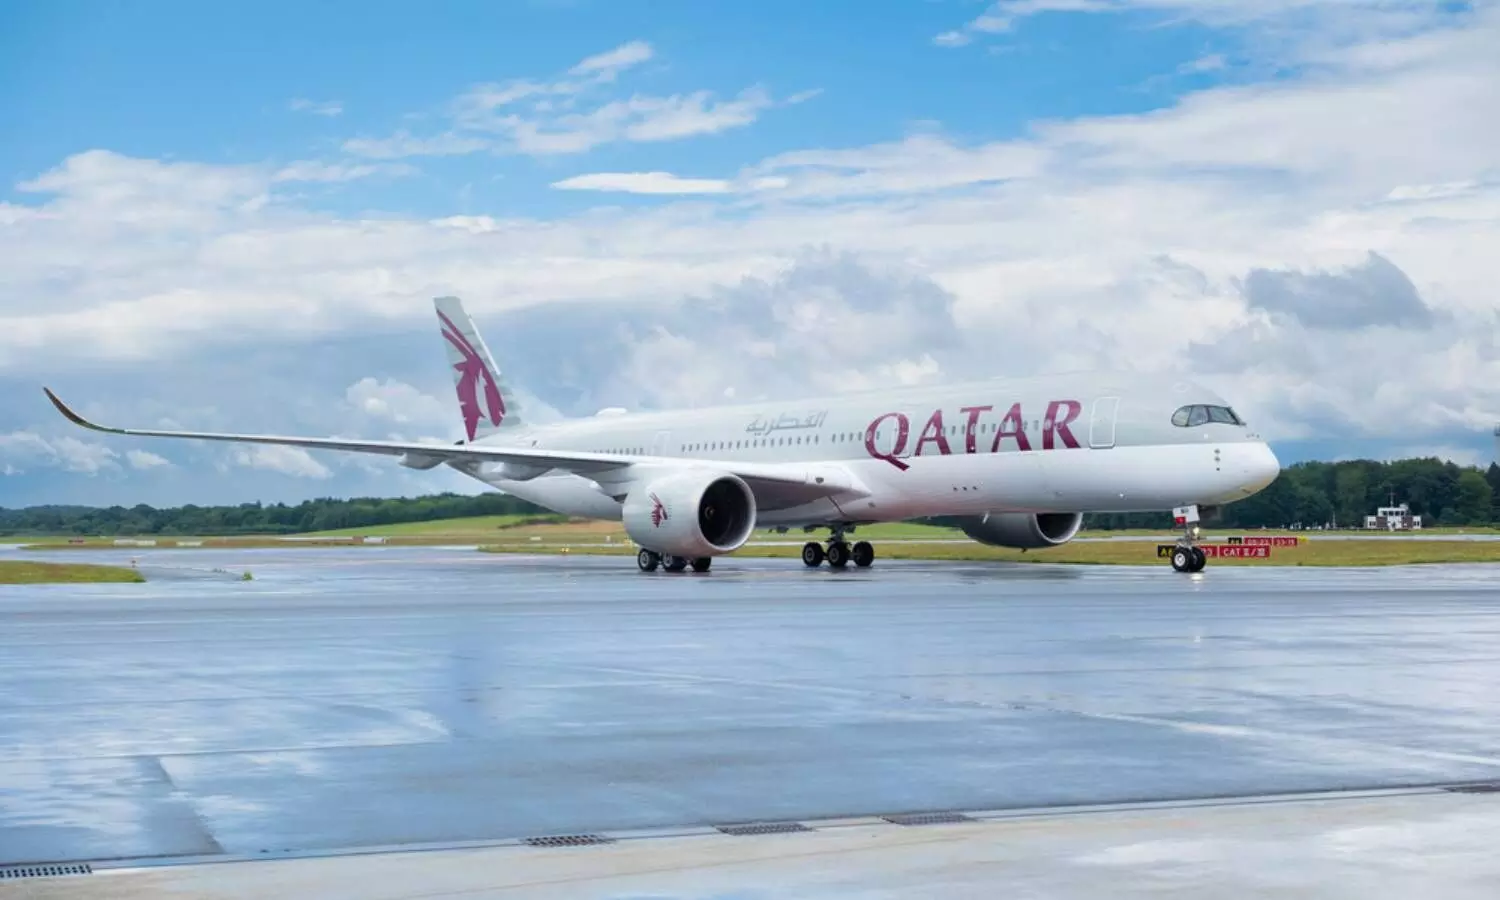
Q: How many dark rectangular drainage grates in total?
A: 5